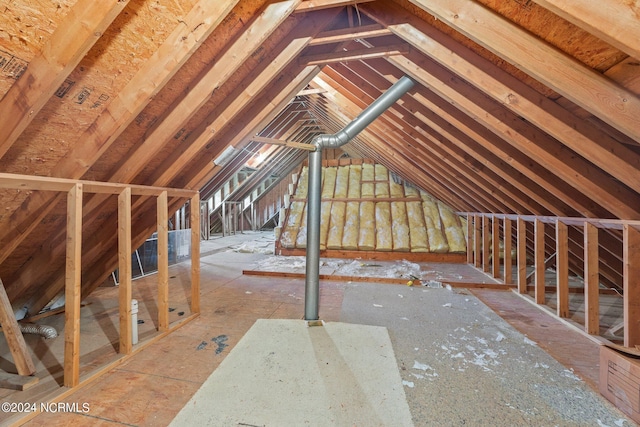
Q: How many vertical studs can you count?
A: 14